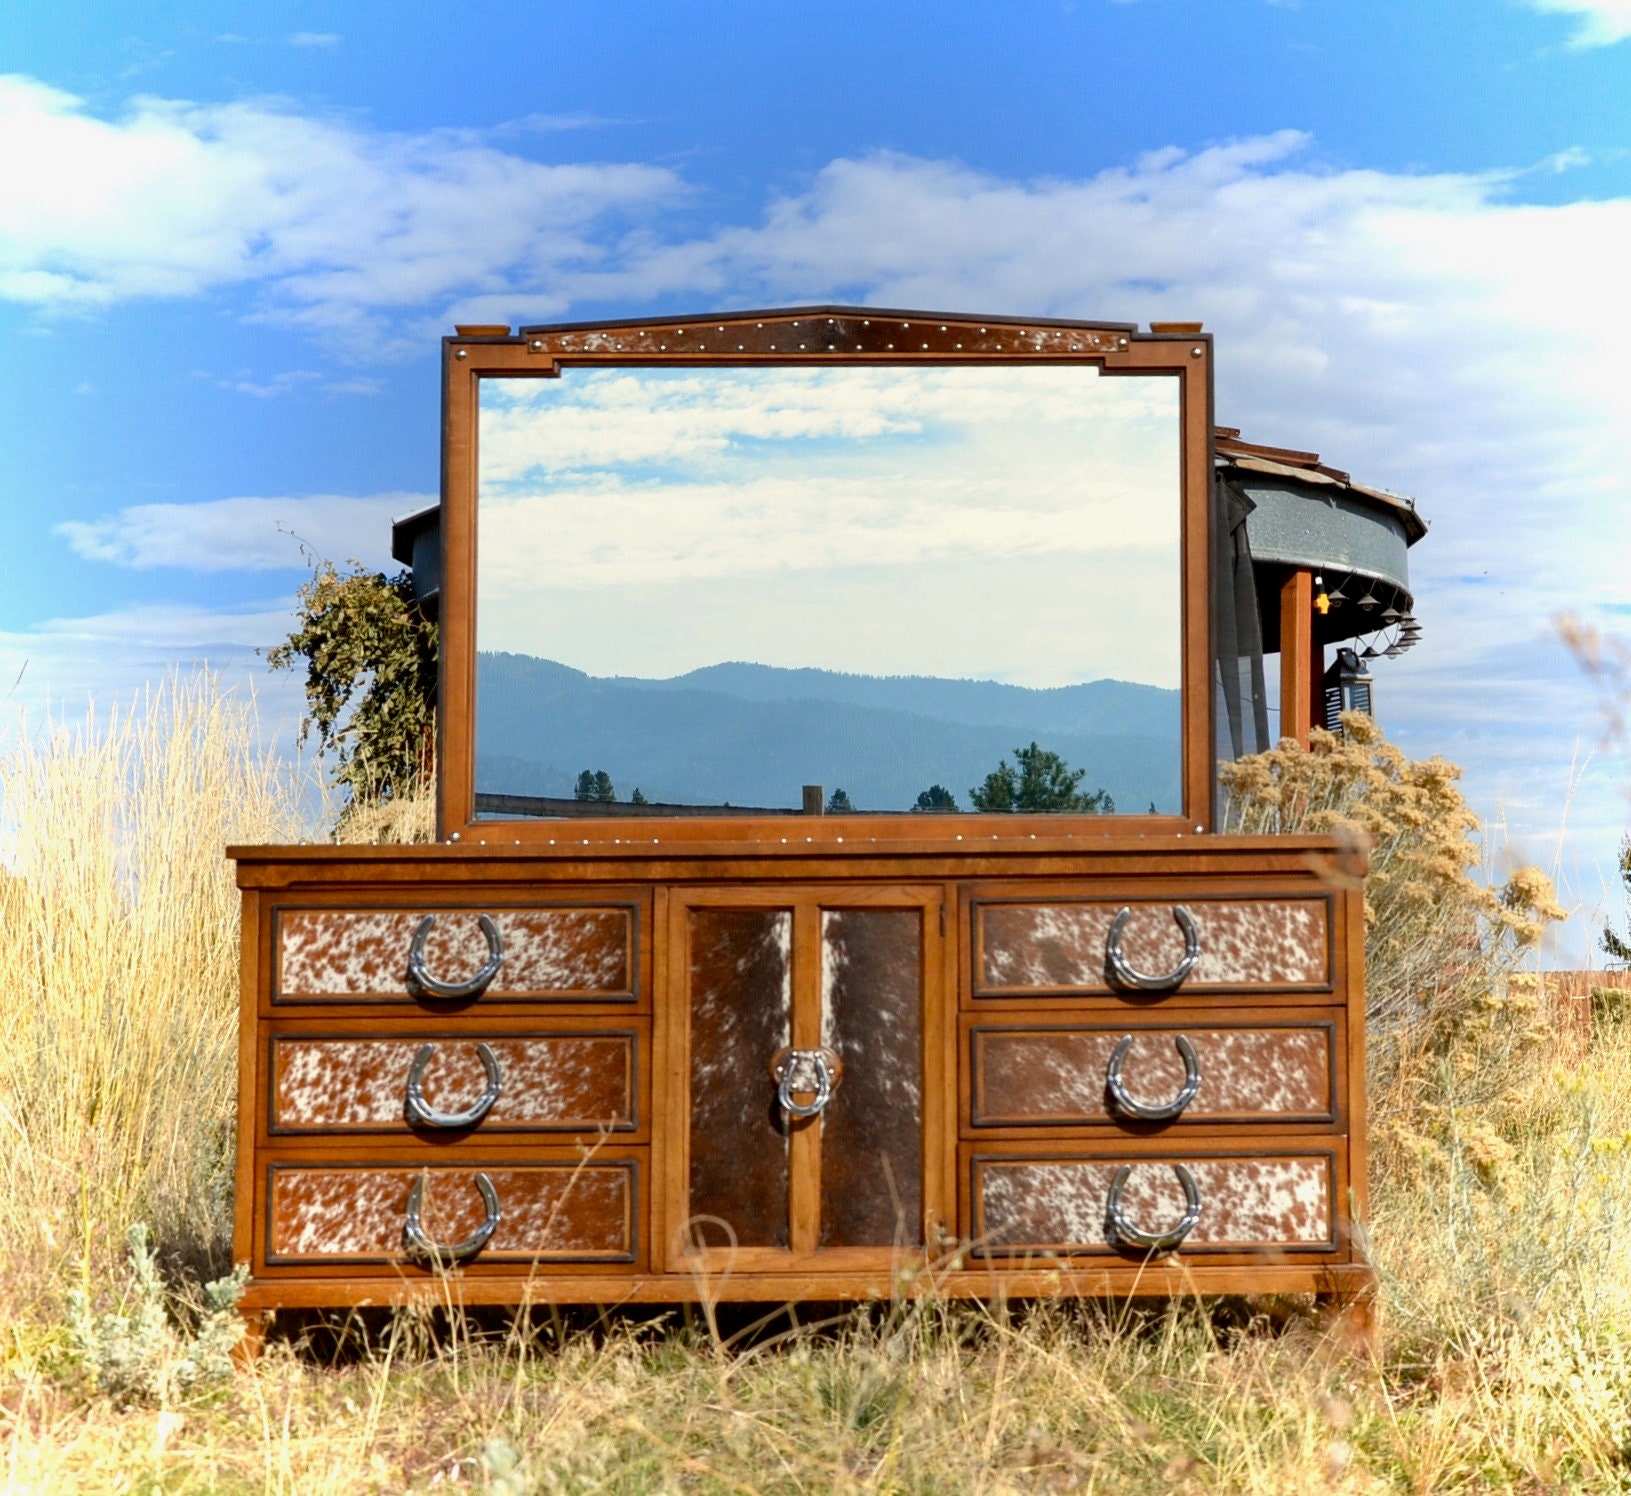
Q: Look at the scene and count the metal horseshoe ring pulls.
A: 7